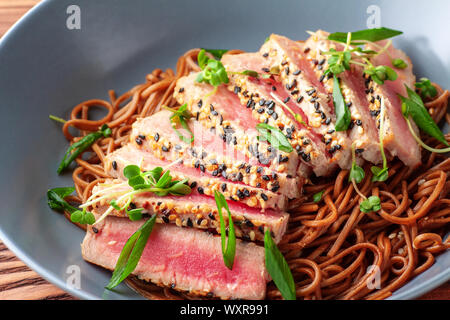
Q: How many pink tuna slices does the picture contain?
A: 9